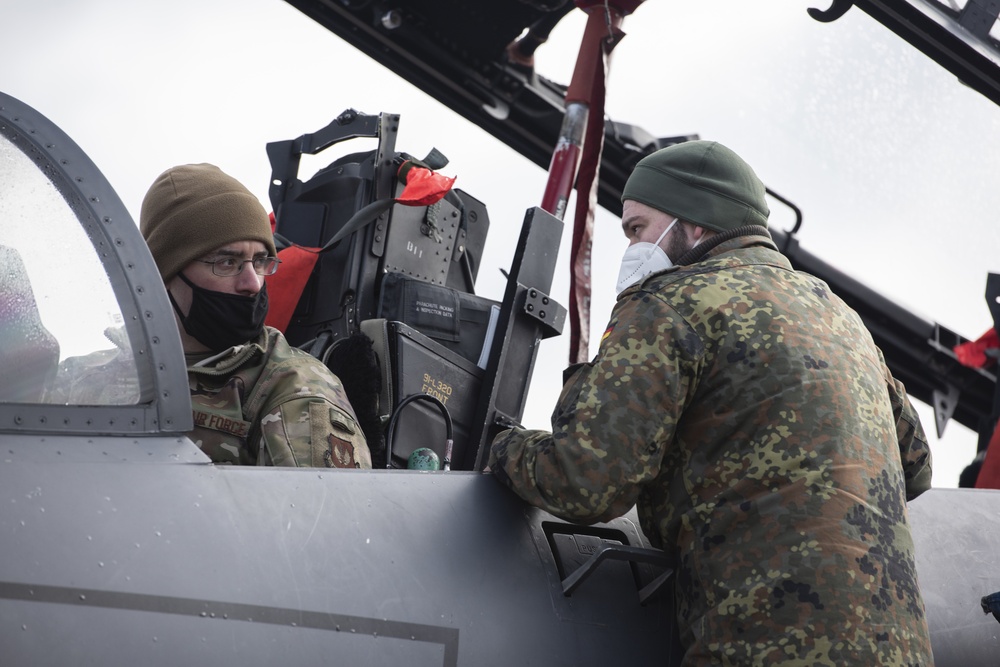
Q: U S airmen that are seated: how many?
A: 1